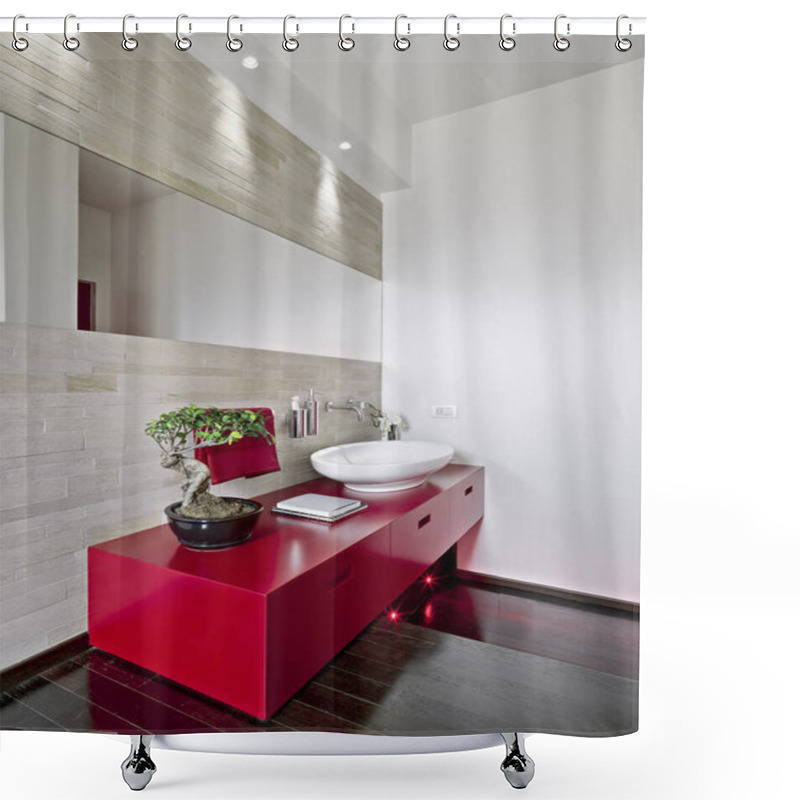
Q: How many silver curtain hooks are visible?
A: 12